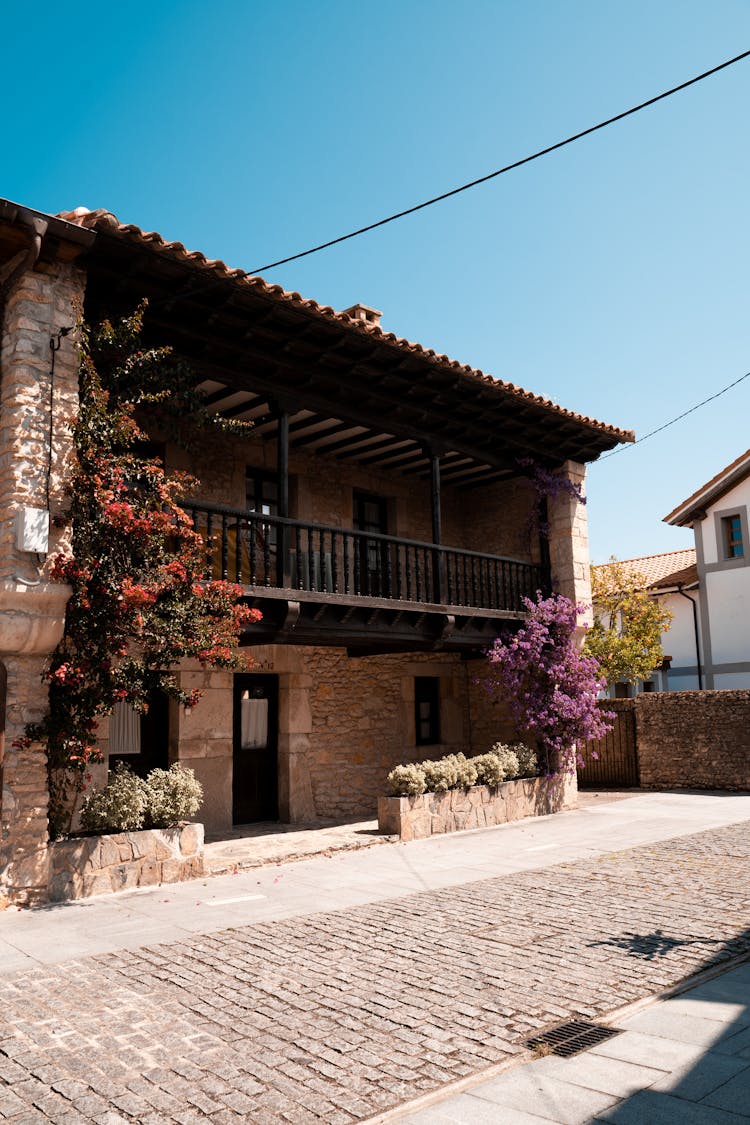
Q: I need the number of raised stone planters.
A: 2